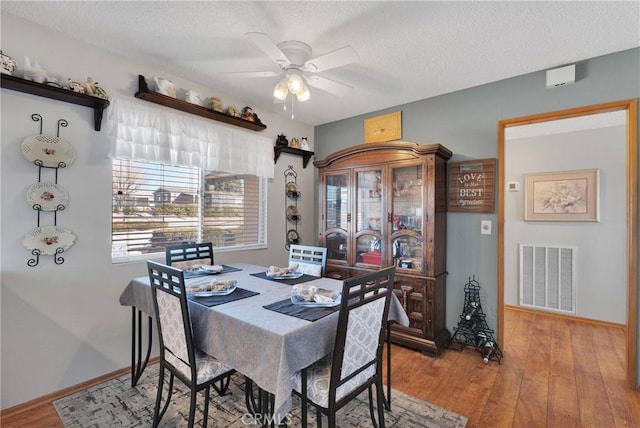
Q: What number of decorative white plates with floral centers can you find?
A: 3